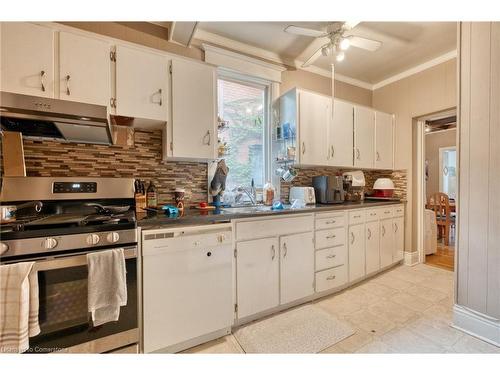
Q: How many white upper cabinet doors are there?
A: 8